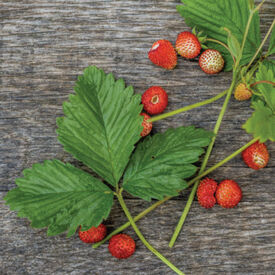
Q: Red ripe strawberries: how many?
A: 10